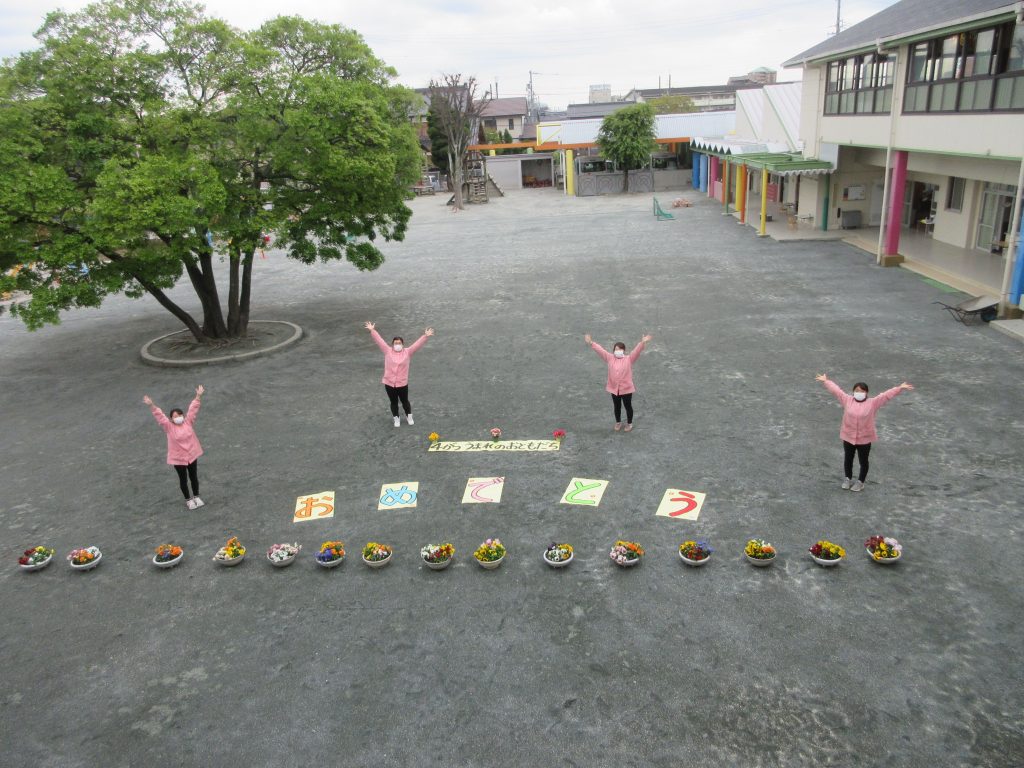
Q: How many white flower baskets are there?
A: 15